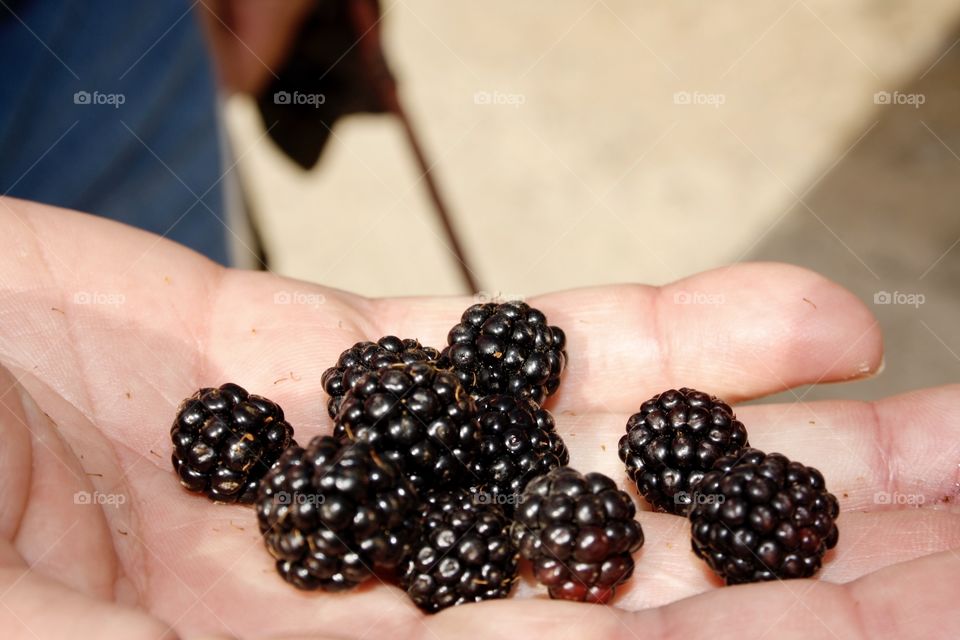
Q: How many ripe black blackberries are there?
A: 10